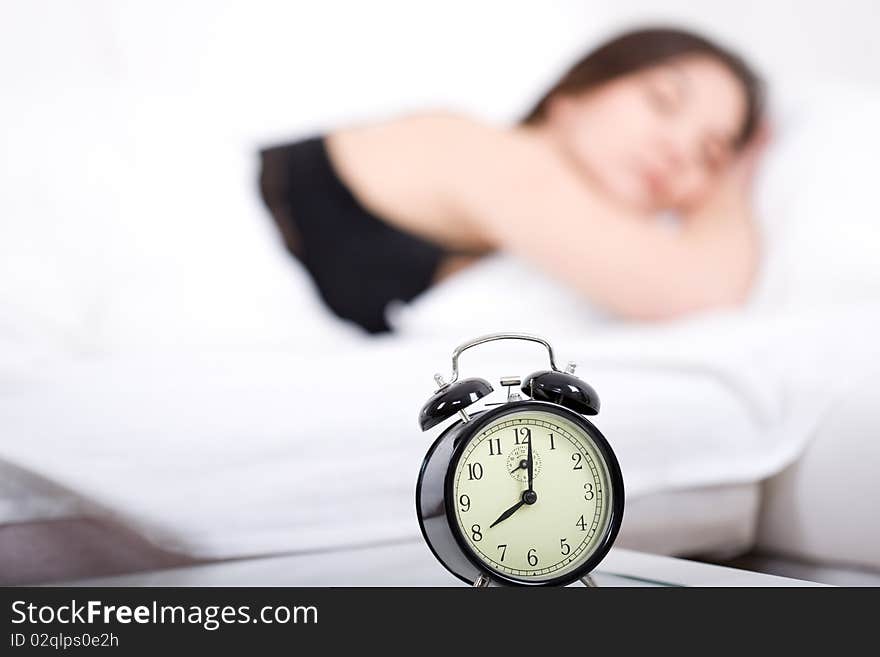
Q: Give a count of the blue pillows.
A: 0